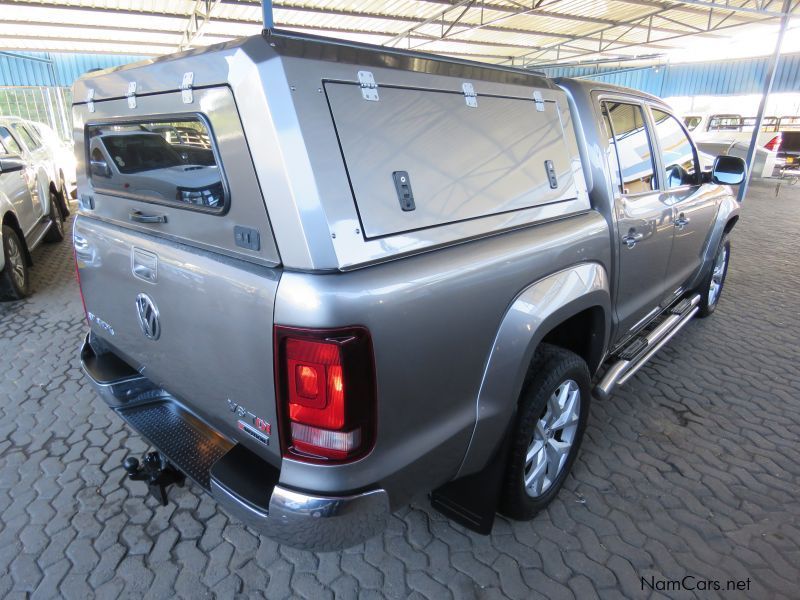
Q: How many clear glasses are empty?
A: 0